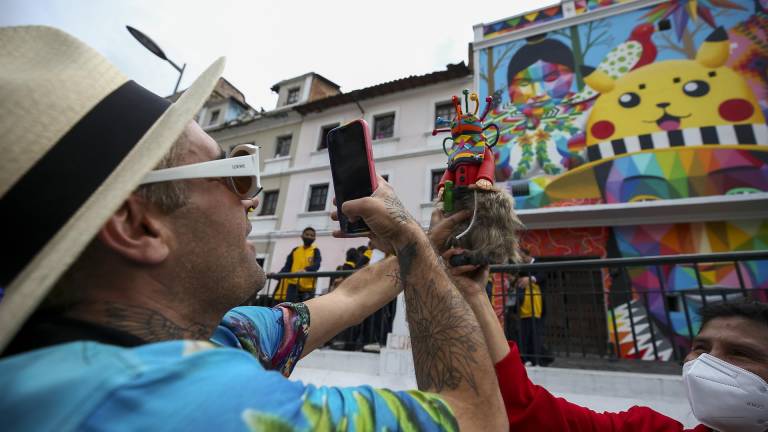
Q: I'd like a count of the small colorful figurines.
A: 1